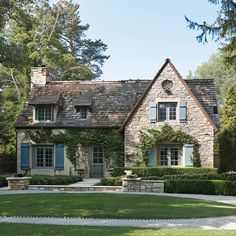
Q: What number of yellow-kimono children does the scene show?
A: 0